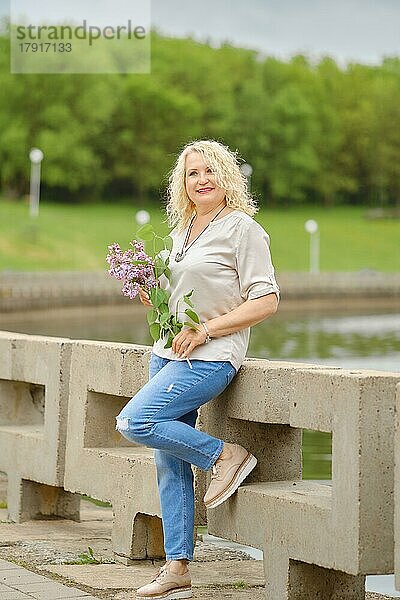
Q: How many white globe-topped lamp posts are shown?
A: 4